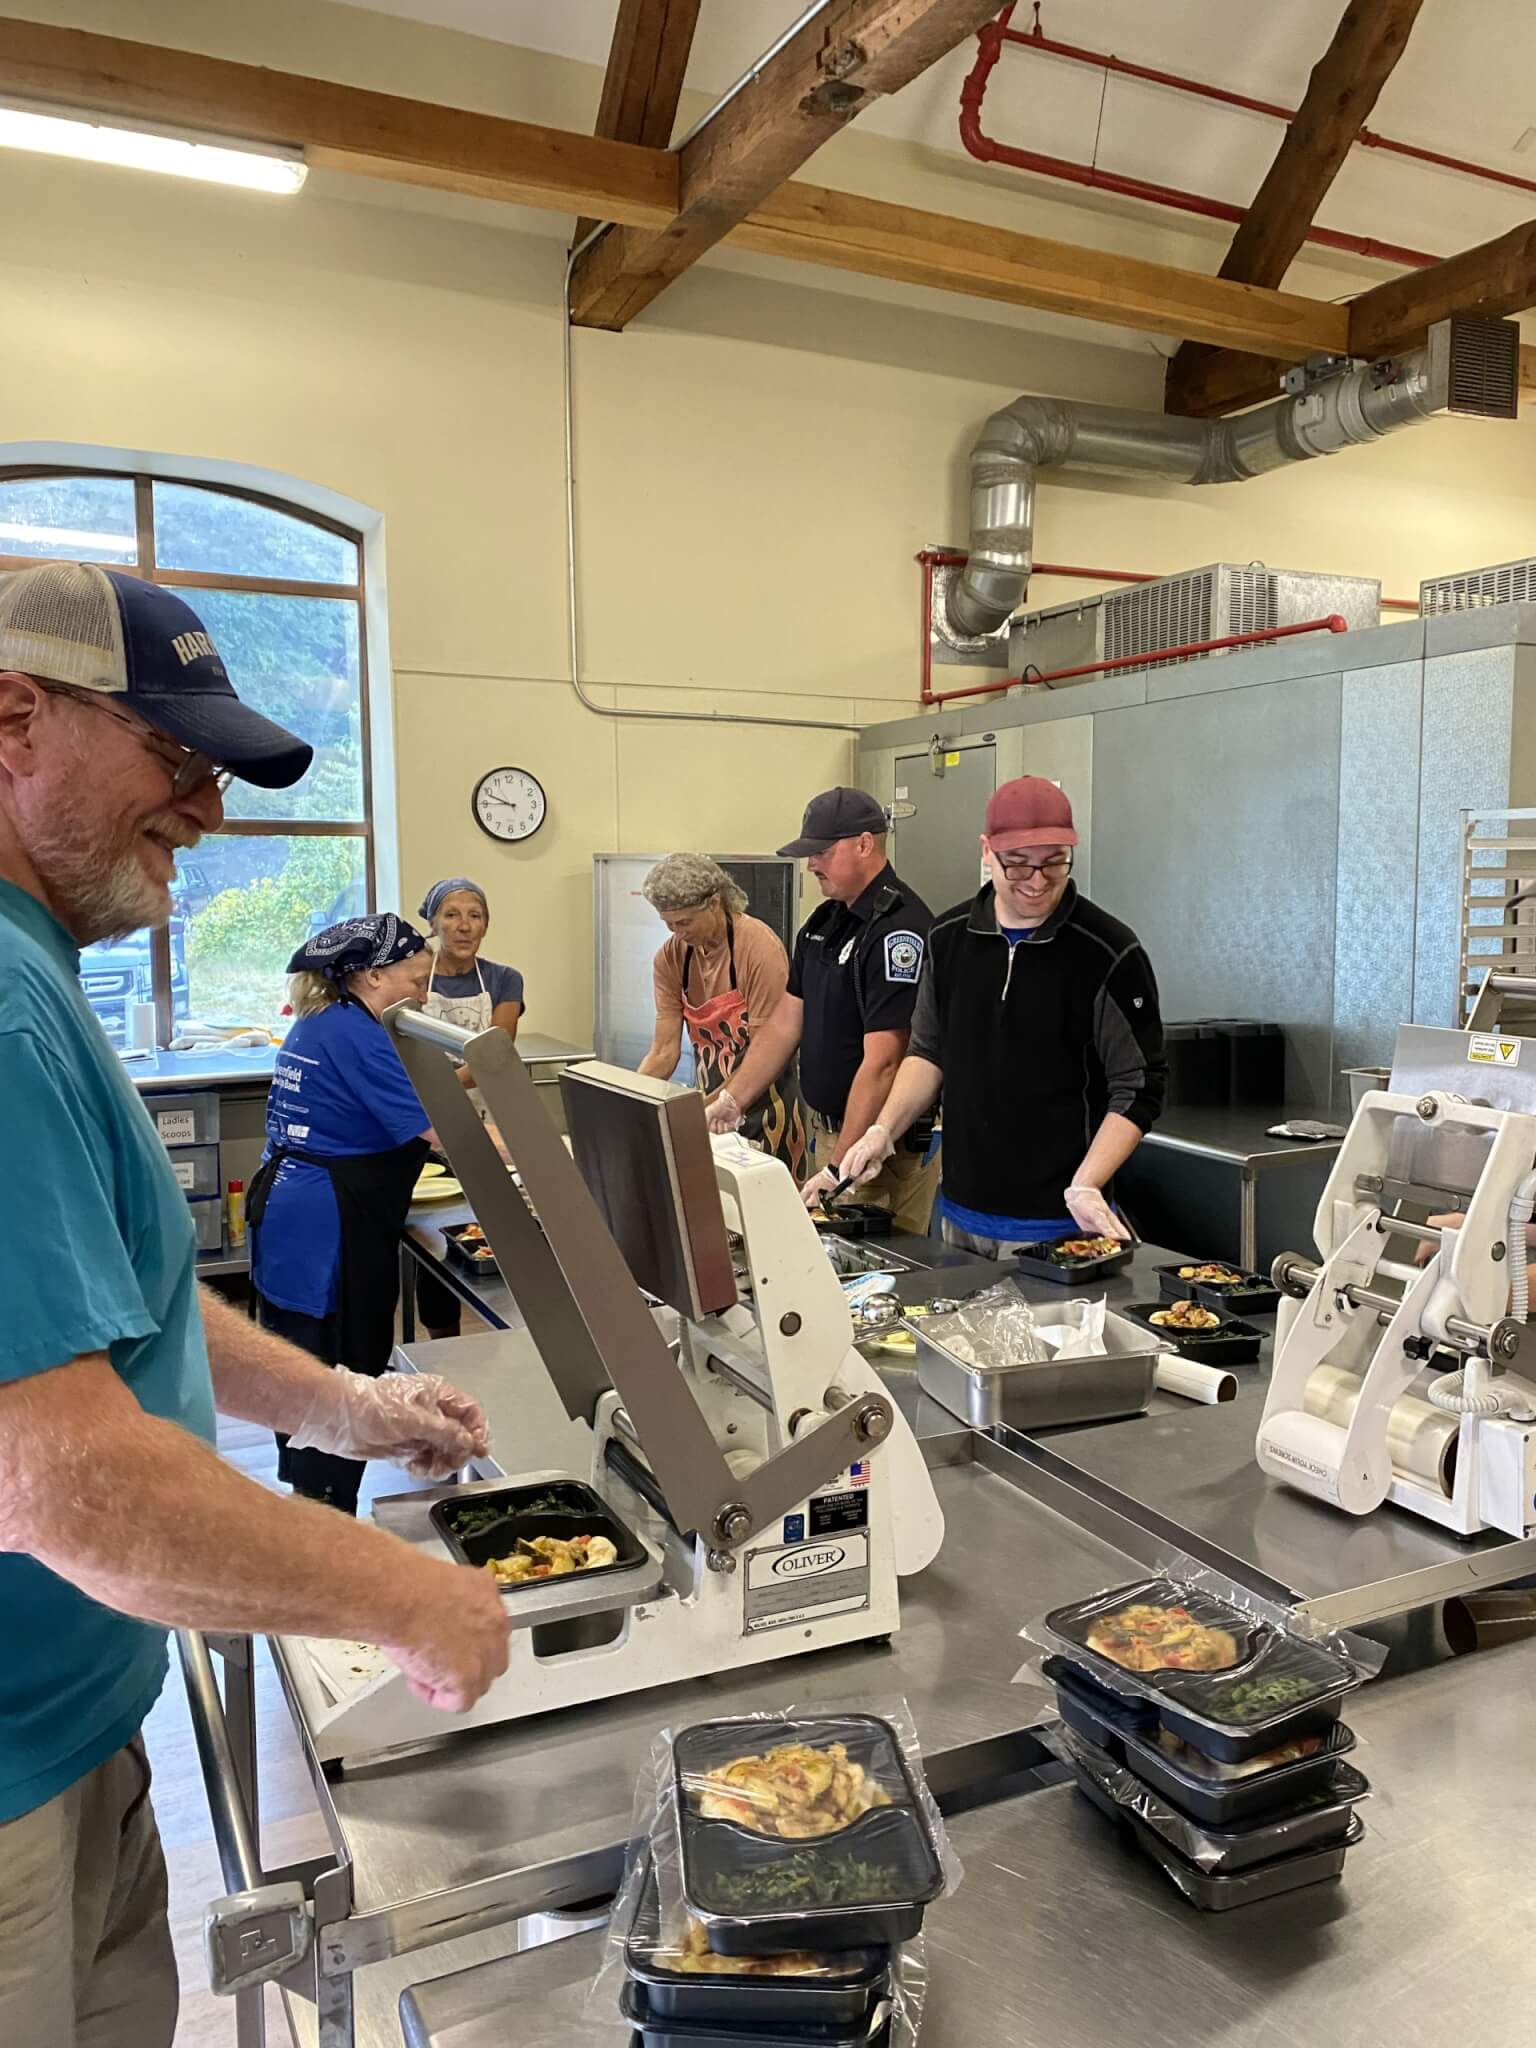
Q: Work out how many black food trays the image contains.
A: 13